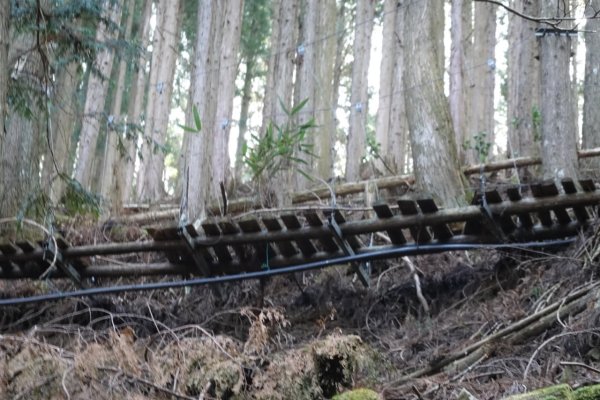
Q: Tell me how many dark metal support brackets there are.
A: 4